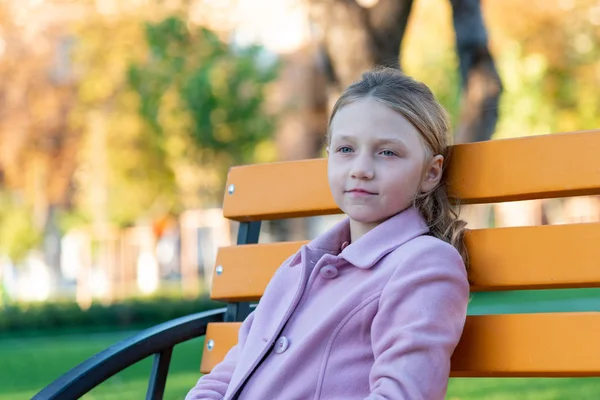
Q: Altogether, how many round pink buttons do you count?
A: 2